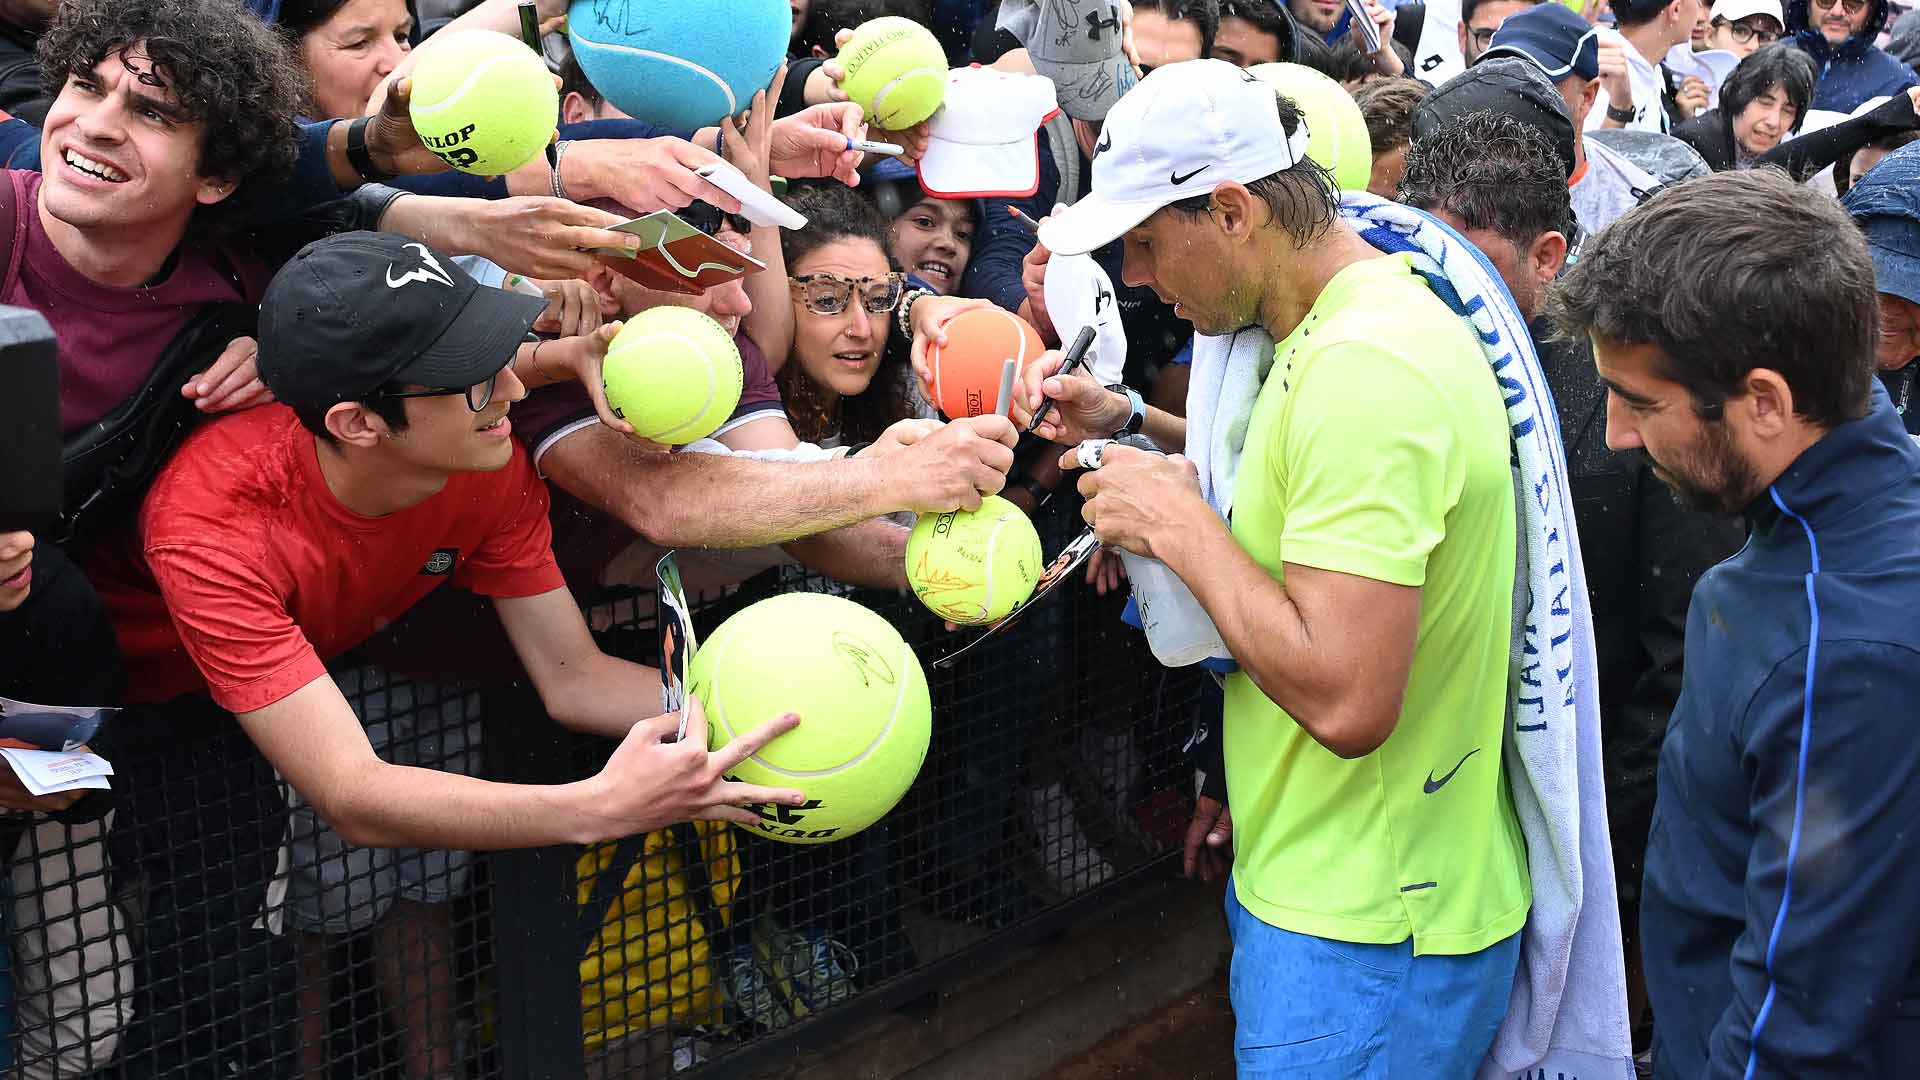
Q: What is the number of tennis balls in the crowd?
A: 8